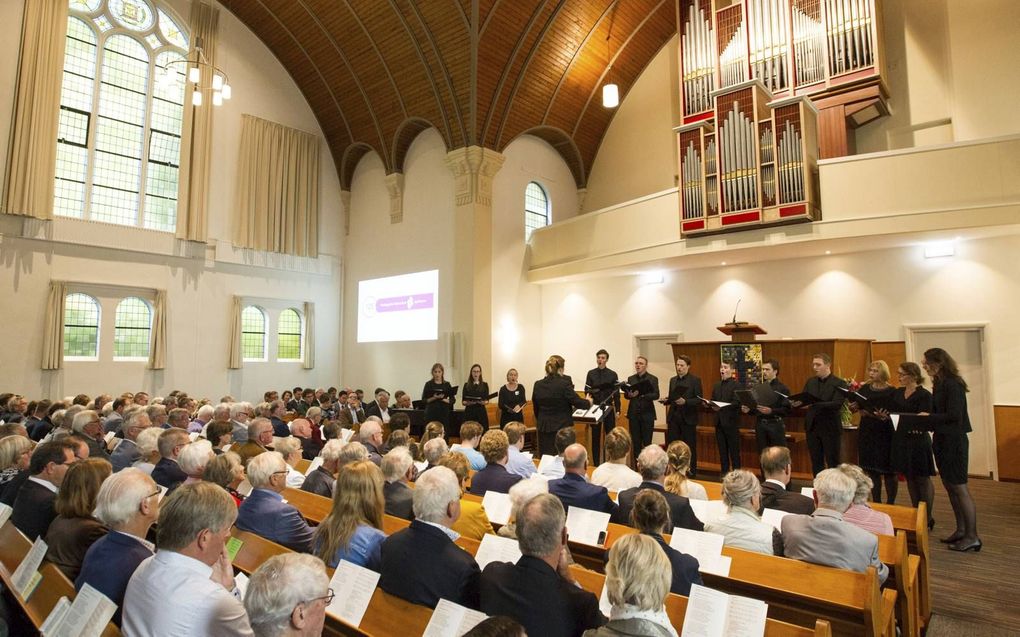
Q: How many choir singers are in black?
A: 12